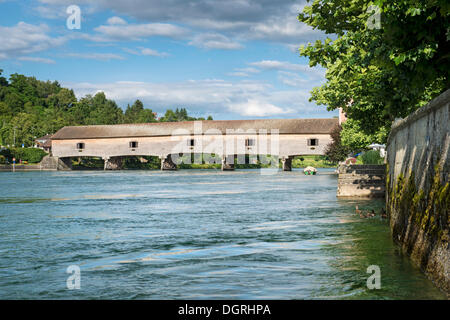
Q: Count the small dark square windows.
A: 5